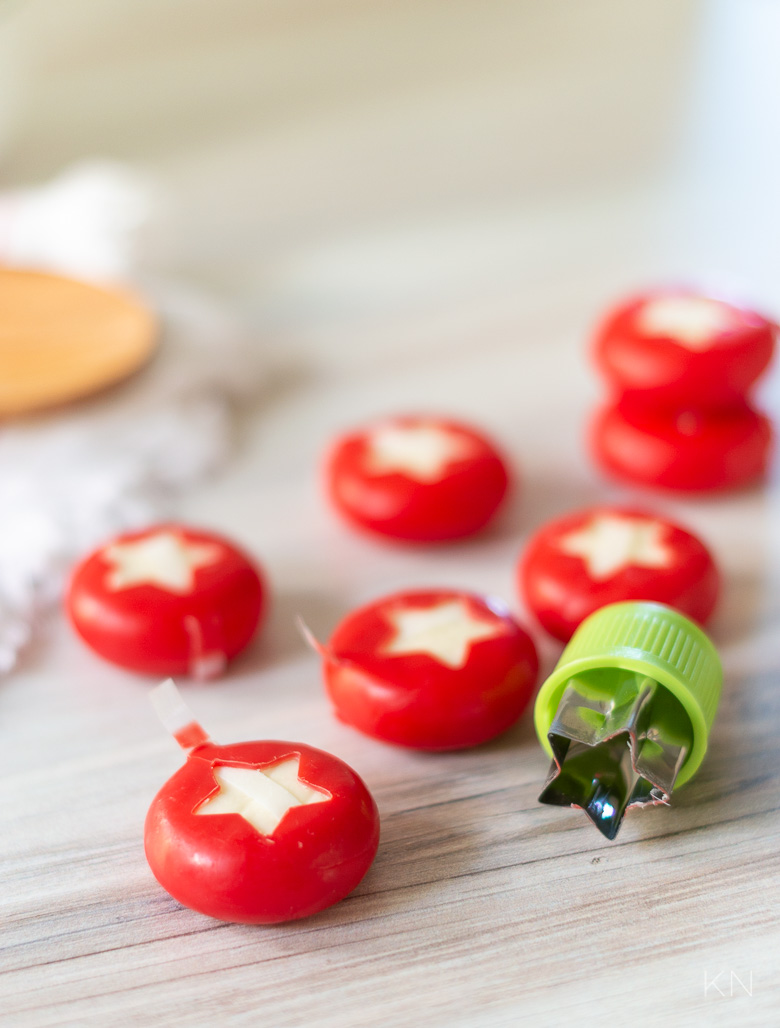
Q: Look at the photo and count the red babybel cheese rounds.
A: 7